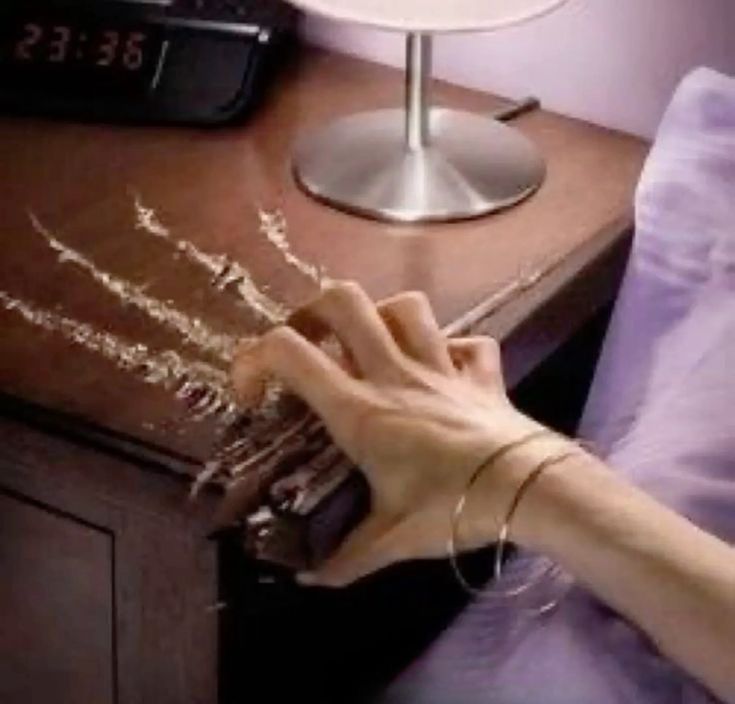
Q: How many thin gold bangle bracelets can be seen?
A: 2